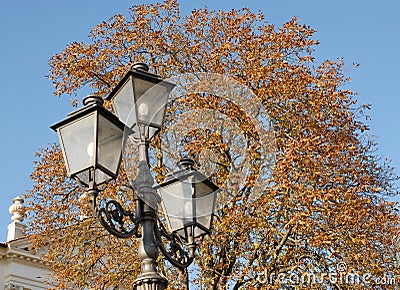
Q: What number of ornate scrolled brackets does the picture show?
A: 2